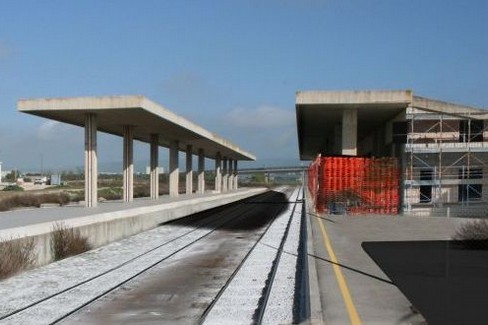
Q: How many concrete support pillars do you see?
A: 11